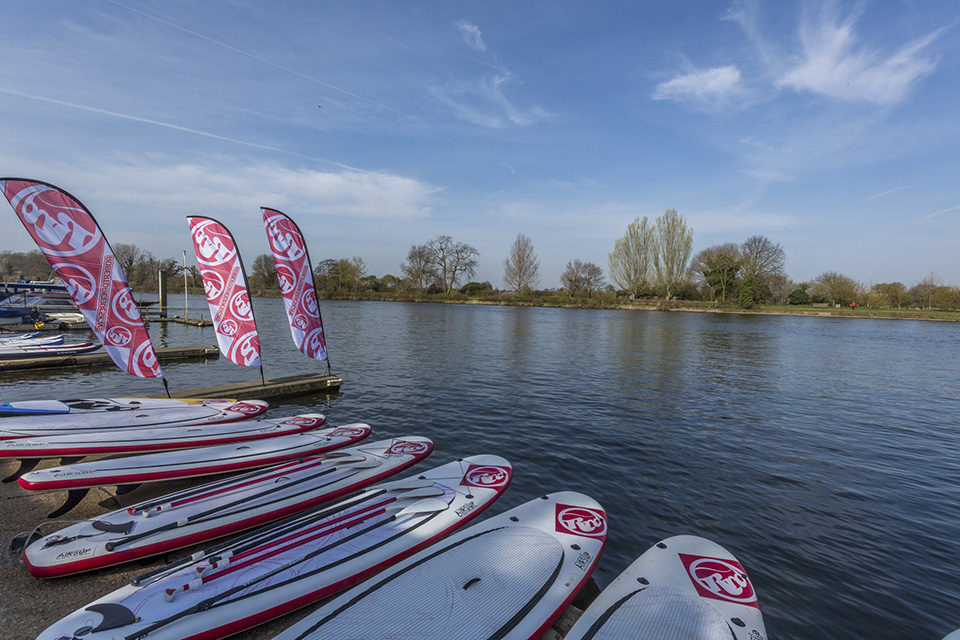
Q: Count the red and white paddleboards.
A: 7